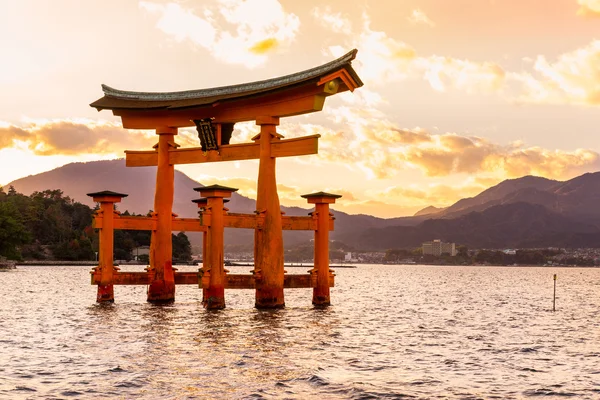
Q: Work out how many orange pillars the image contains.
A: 6